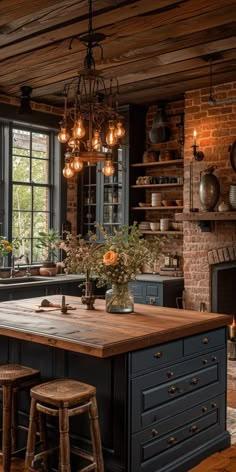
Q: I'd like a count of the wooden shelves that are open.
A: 4